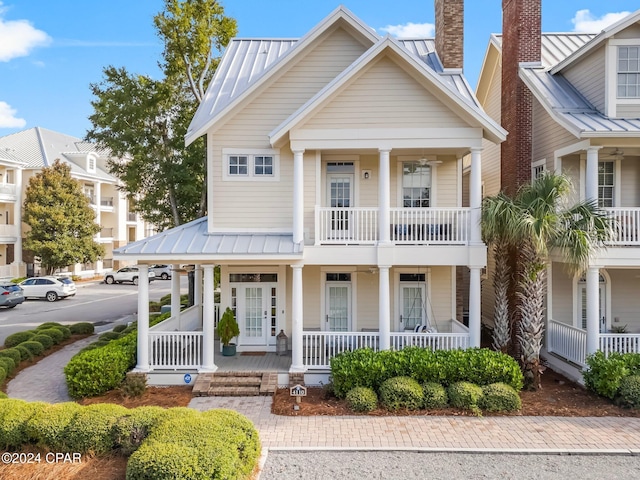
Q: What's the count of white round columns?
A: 12